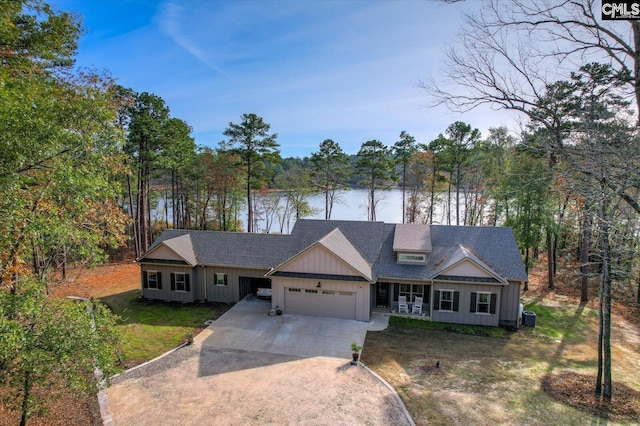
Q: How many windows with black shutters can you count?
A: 6